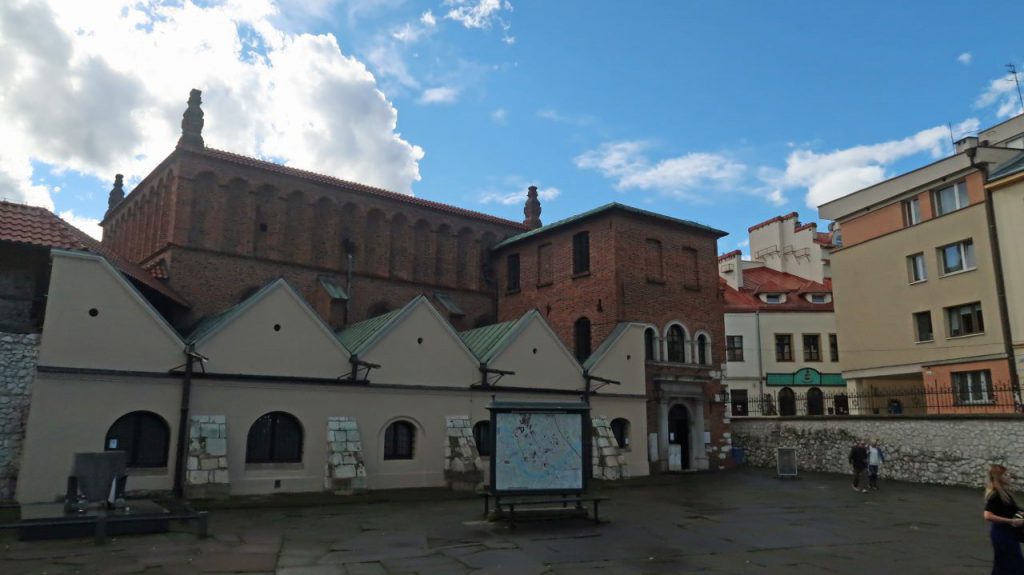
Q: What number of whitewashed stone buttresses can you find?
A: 4